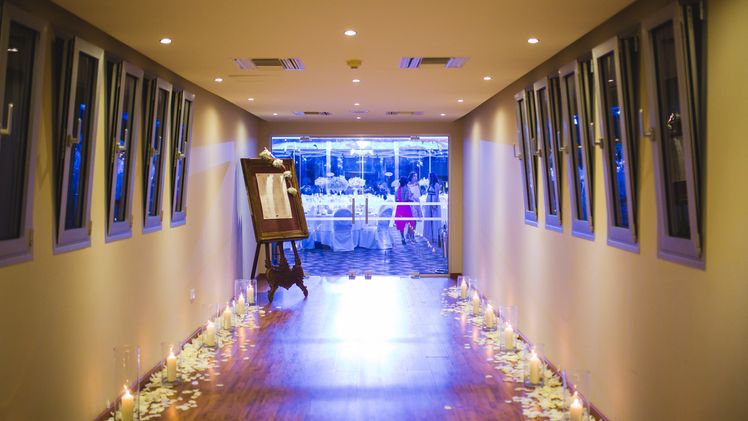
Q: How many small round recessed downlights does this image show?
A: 12